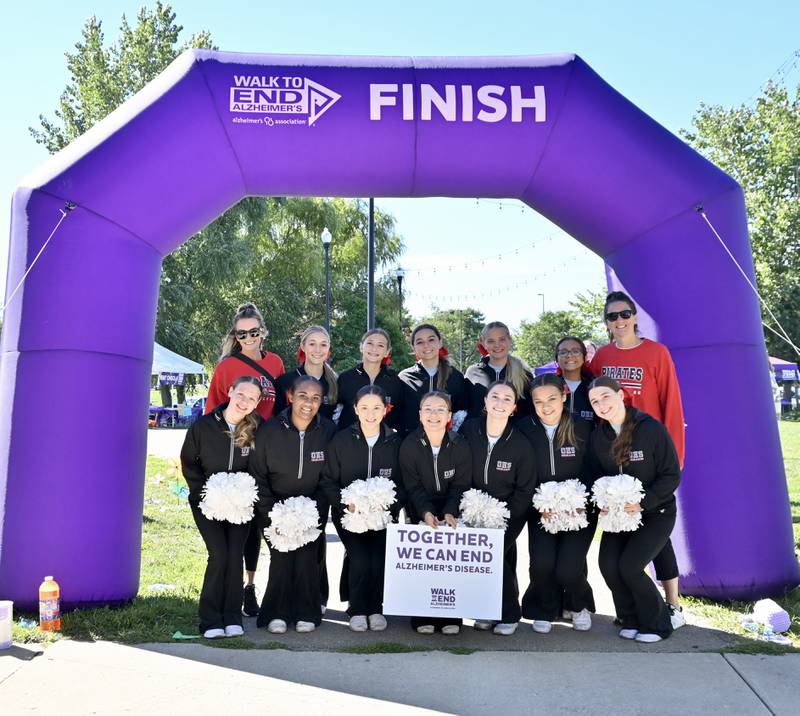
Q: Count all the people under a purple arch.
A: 14